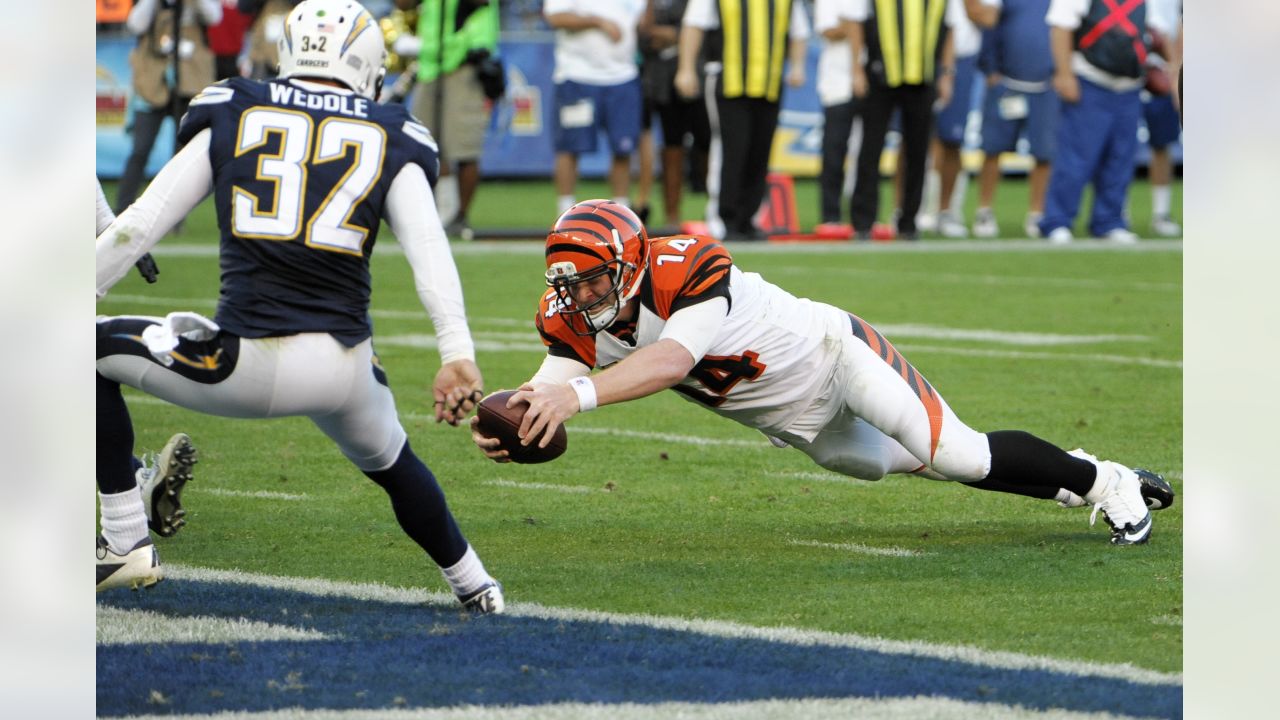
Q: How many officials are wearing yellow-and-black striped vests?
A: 2